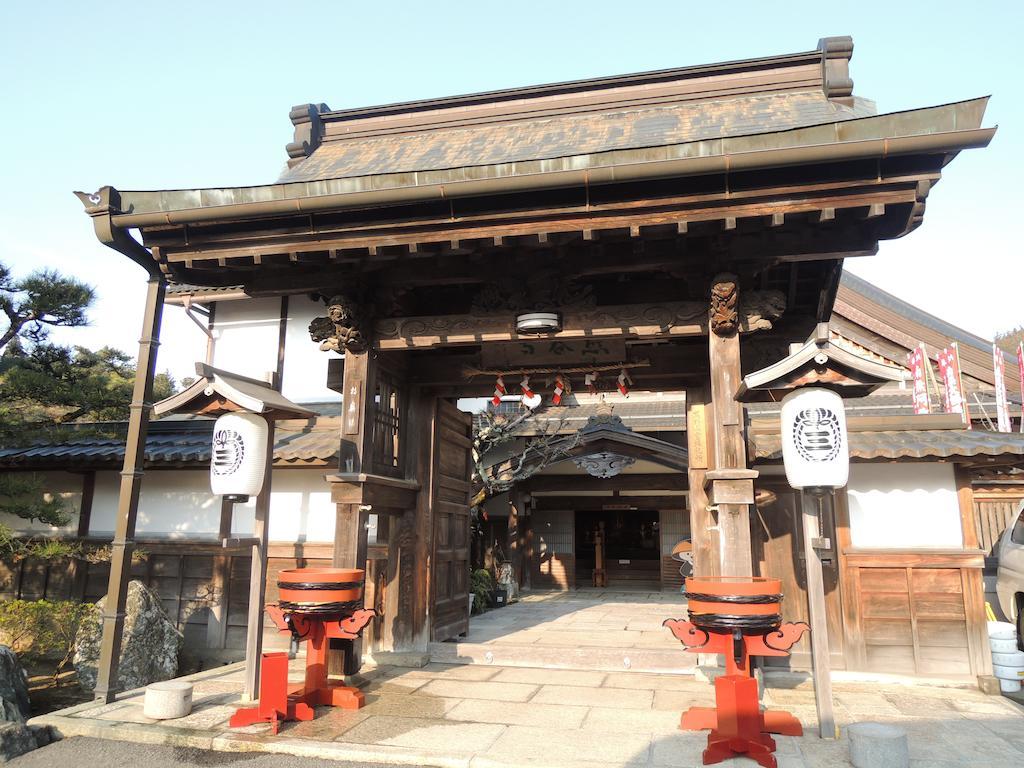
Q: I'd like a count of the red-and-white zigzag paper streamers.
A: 5